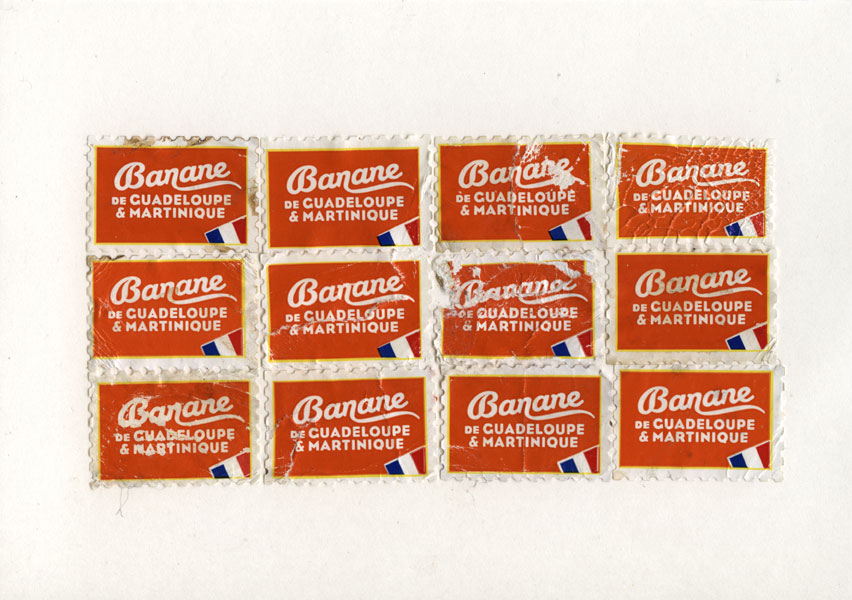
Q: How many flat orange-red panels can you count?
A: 12